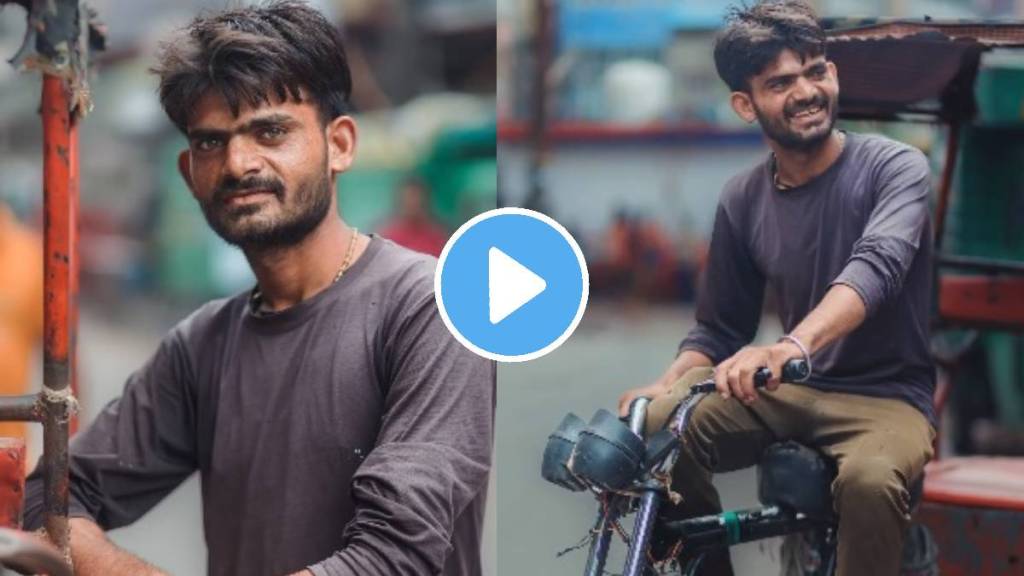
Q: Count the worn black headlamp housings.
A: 2